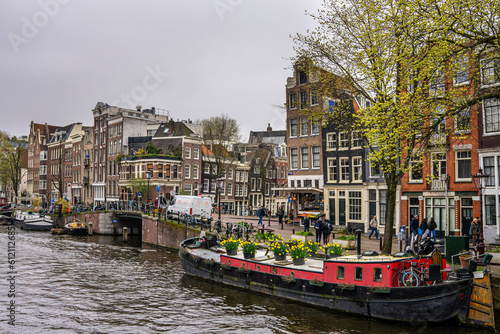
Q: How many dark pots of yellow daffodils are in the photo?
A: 6